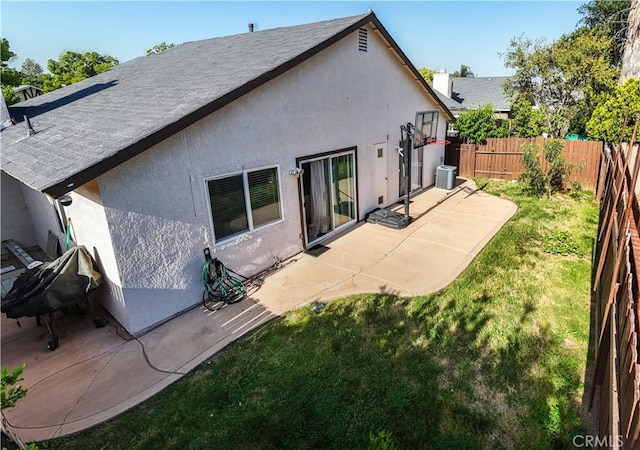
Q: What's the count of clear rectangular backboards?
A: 1